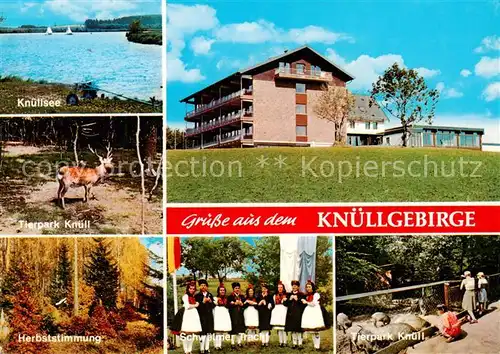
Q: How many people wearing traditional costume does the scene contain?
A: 9